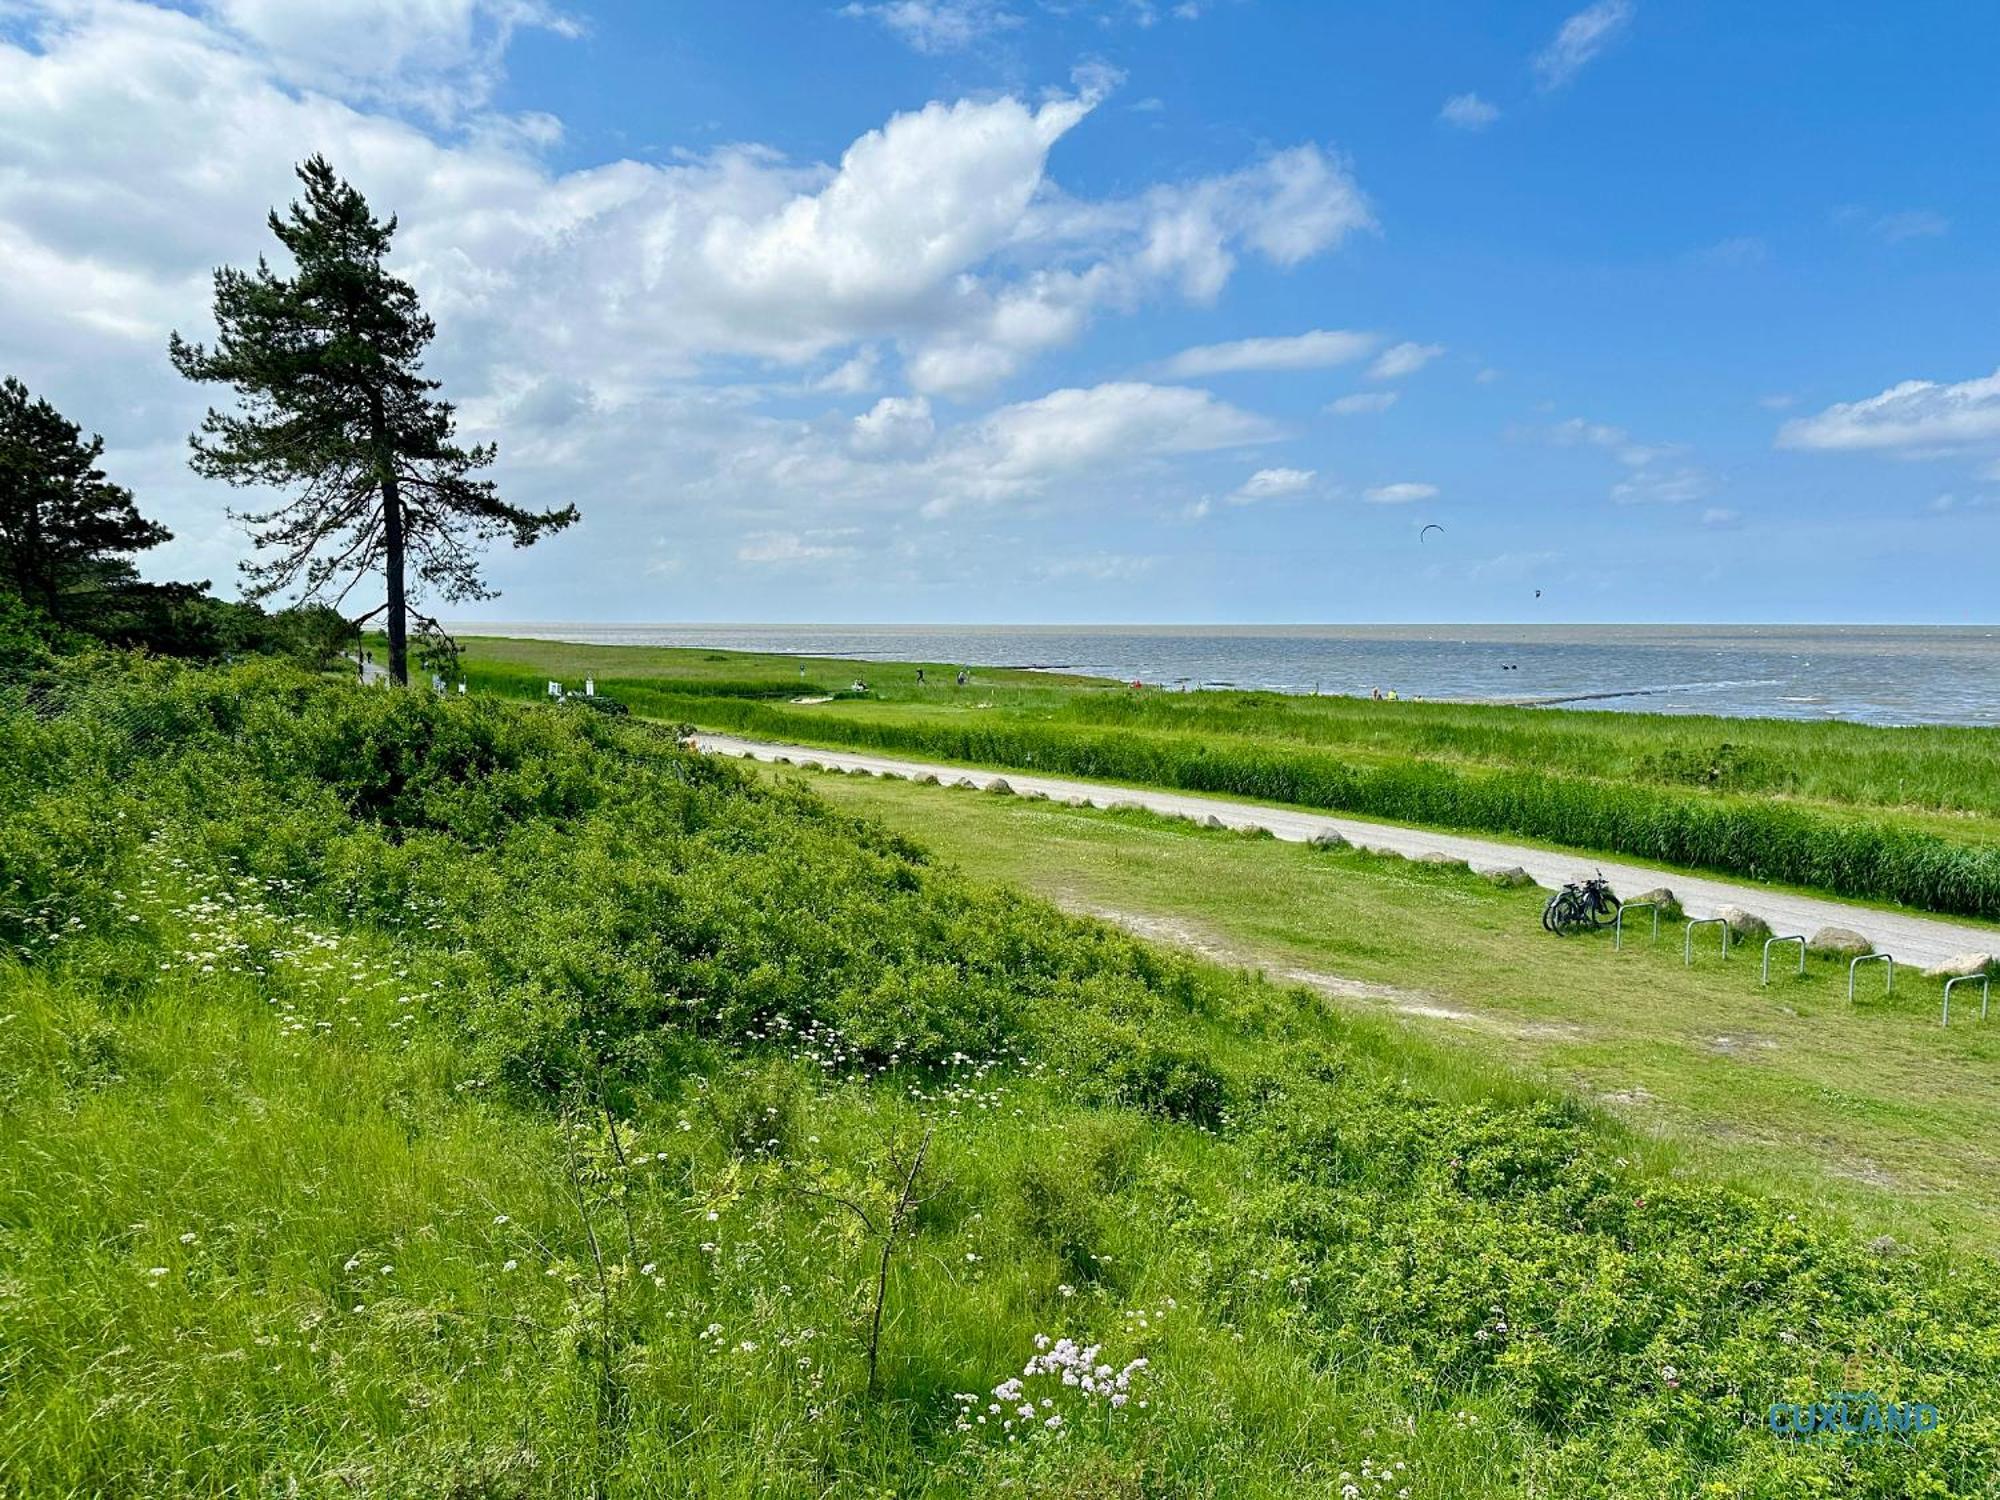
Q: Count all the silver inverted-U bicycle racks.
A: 5